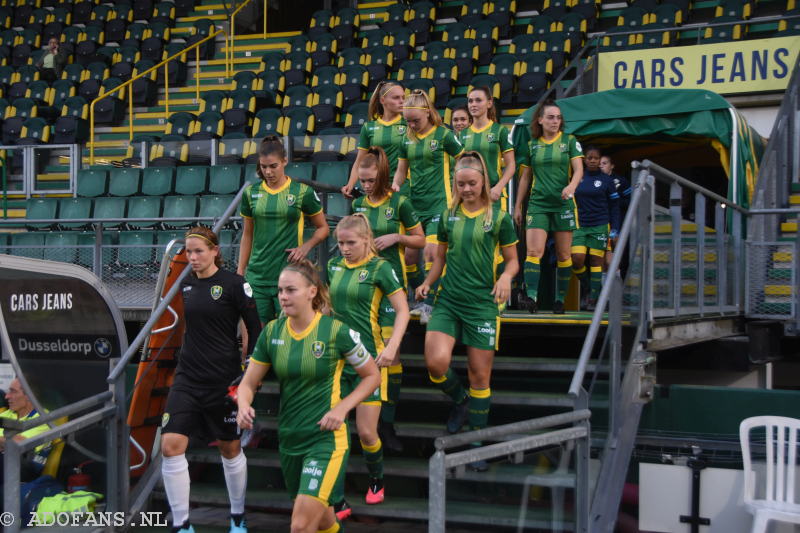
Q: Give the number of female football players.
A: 13